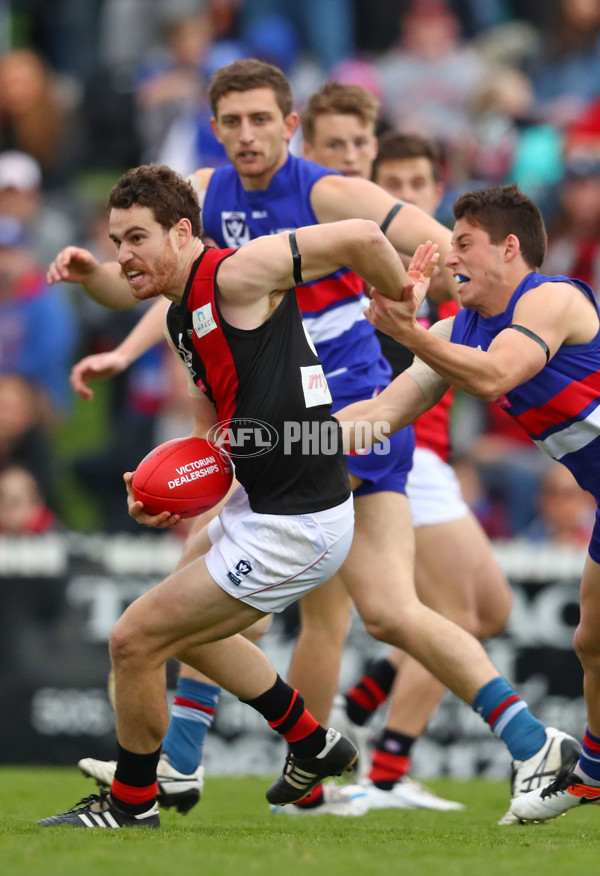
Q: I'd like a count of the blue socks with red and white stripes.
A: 3